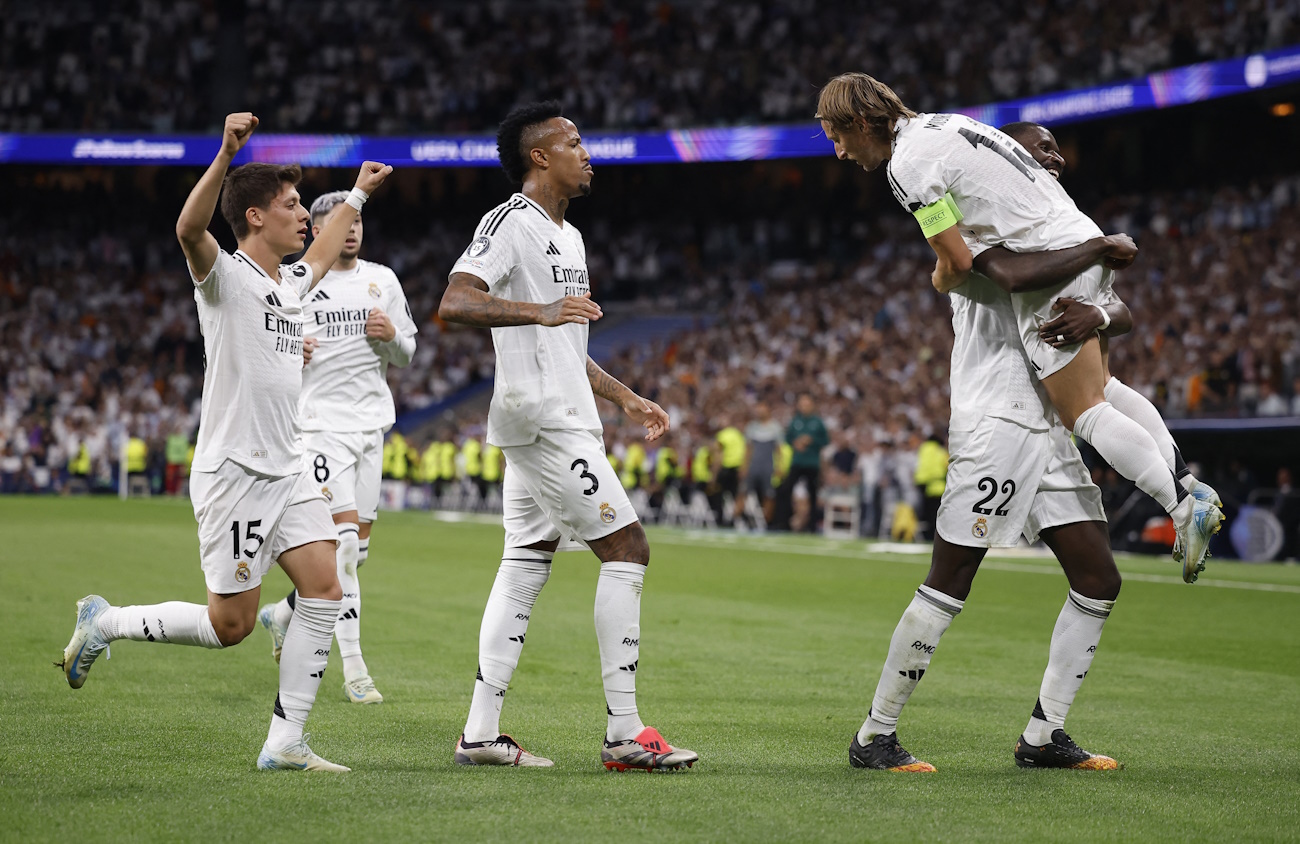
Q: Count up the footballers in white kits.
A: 5